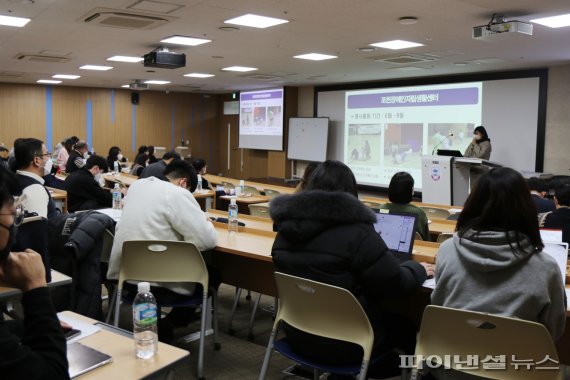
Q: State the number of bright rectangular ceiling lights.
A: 14